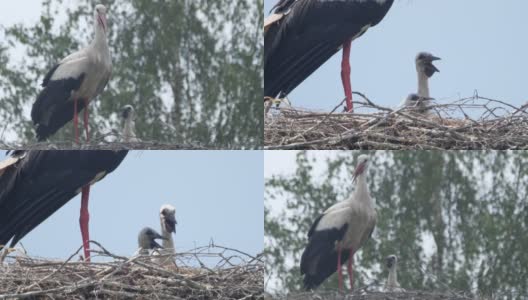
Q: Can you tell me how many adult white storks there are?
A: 4